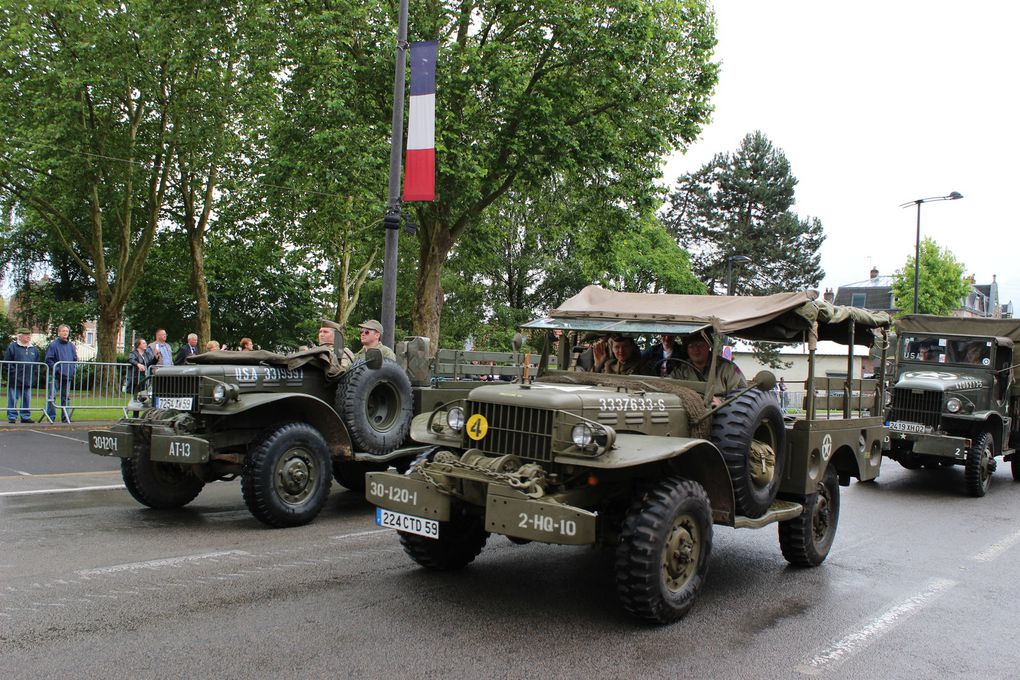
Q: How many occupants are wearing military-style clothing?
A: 4